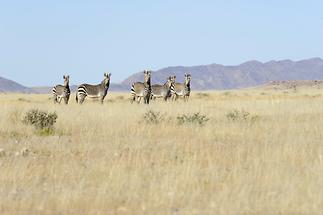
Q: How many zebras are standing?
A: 5